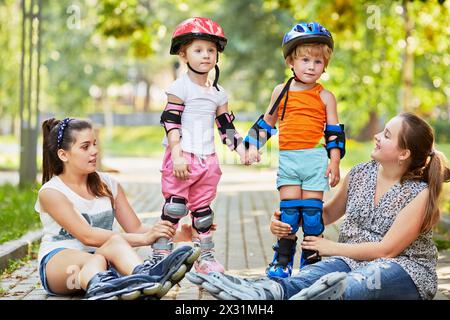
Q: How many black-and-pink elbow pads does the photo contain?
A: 2